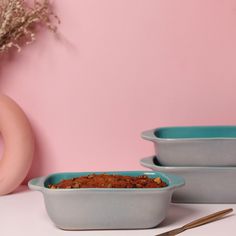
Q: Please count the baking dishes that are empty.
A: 2